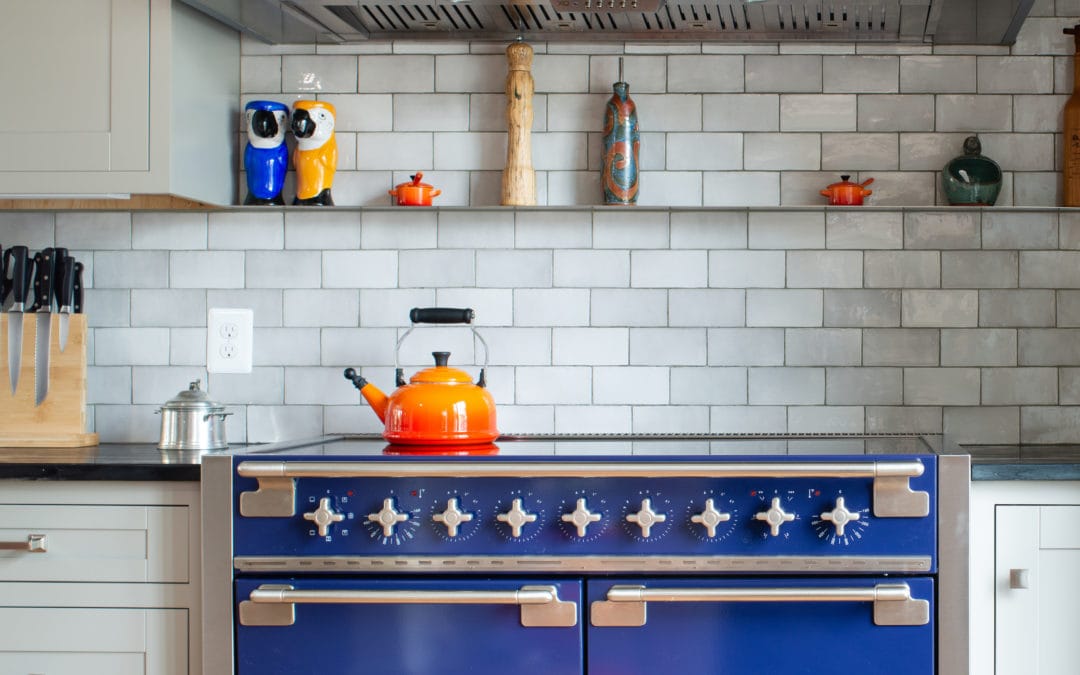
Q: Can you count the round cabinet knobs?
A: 0